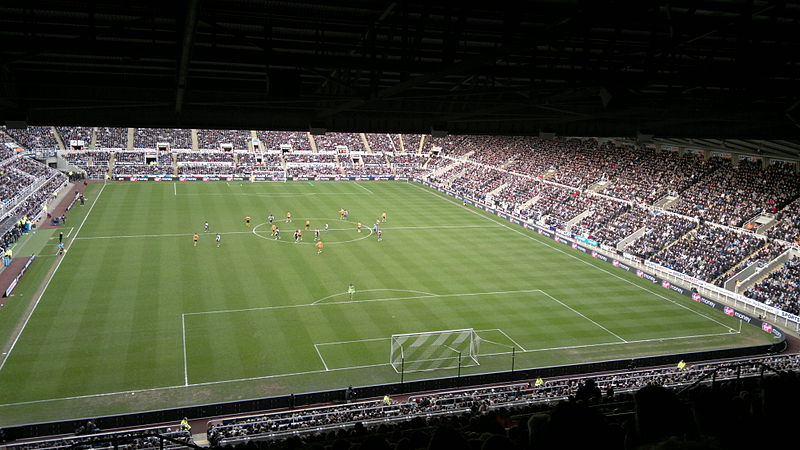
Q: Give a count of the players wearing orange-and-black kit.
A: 10